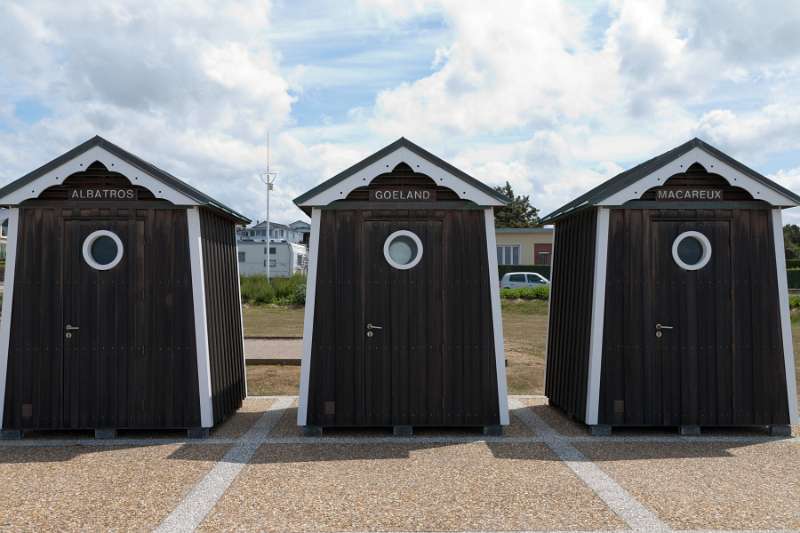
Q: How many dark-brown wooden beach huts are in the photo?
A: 3